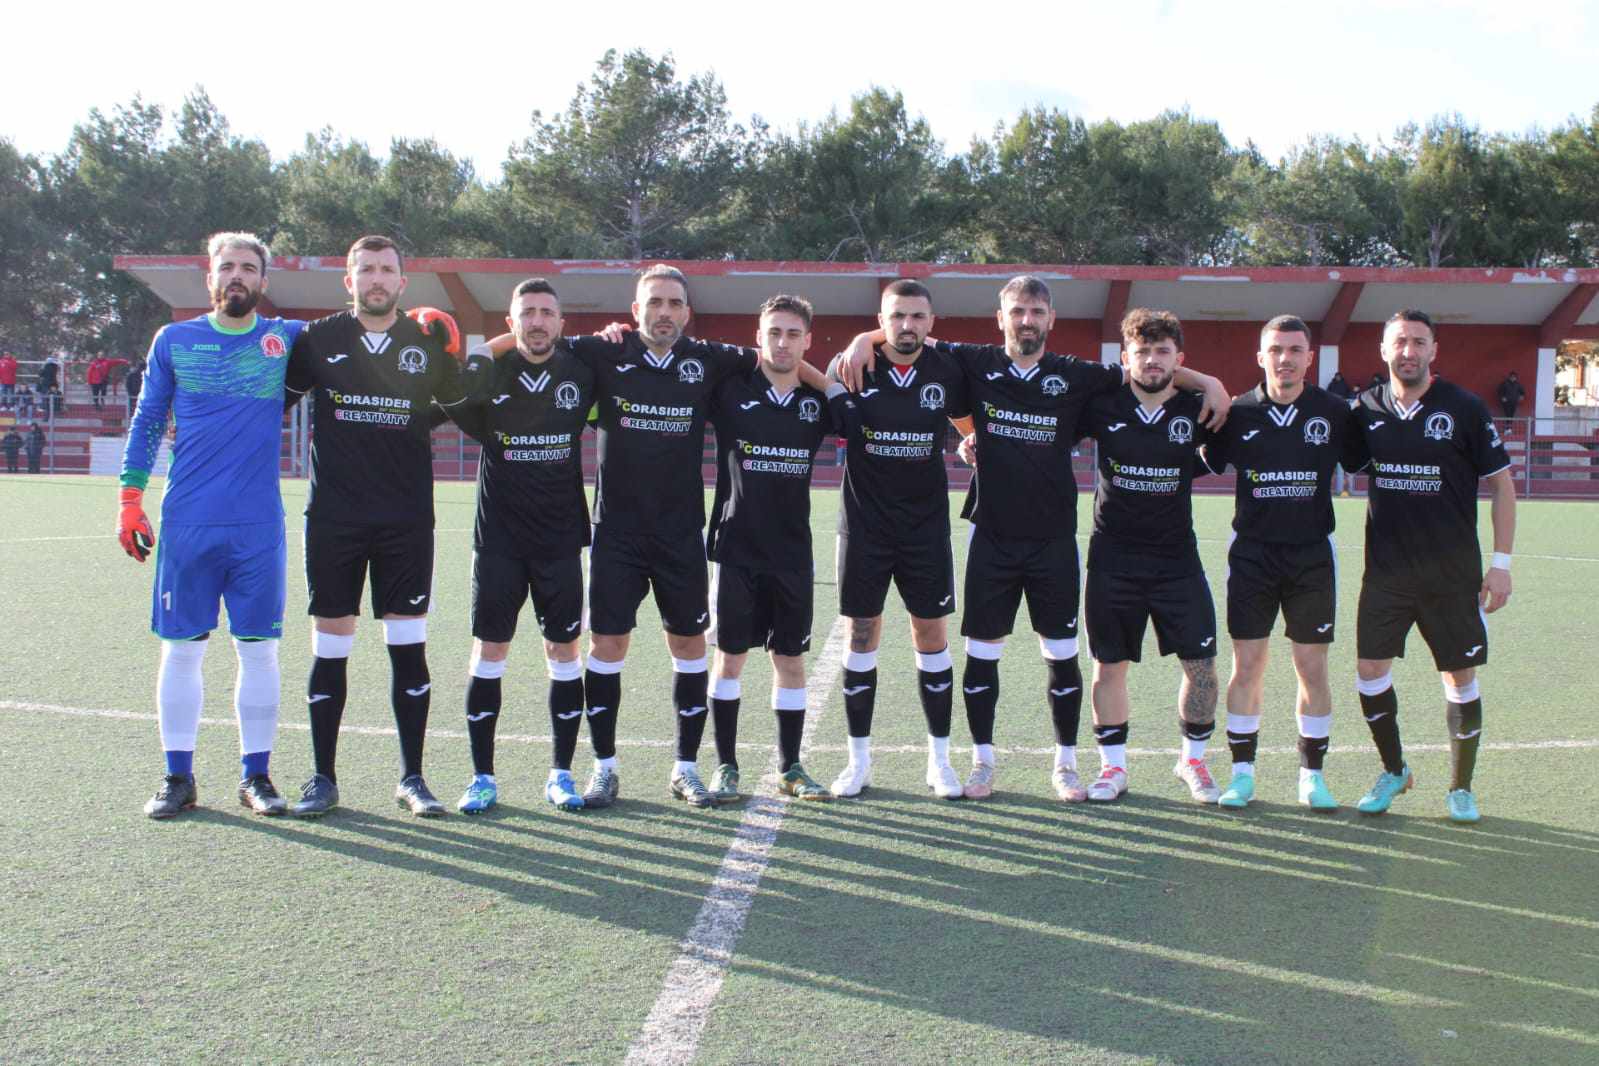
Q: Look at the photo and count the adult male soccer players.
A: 10